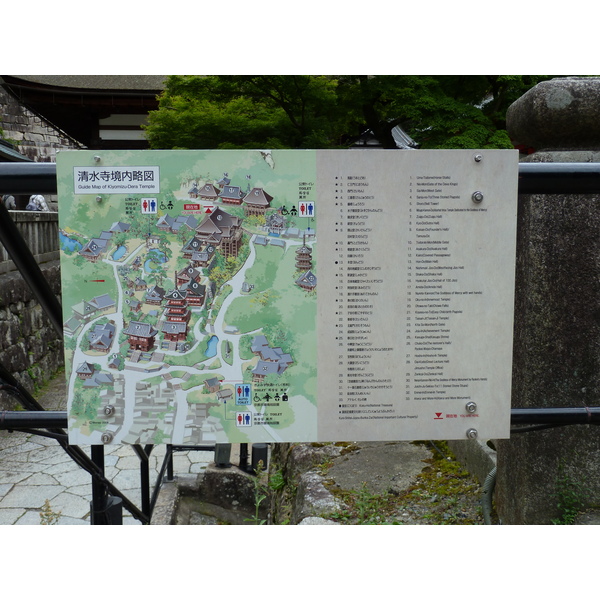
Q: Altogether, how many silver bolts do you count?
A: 8